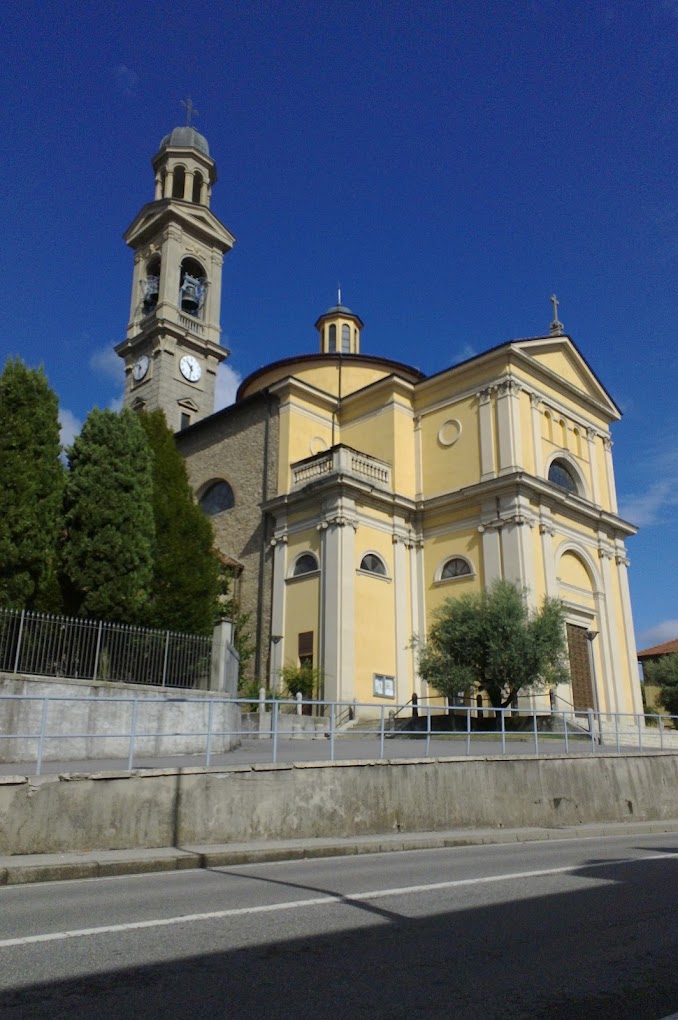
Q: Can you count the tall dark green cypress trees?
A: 3